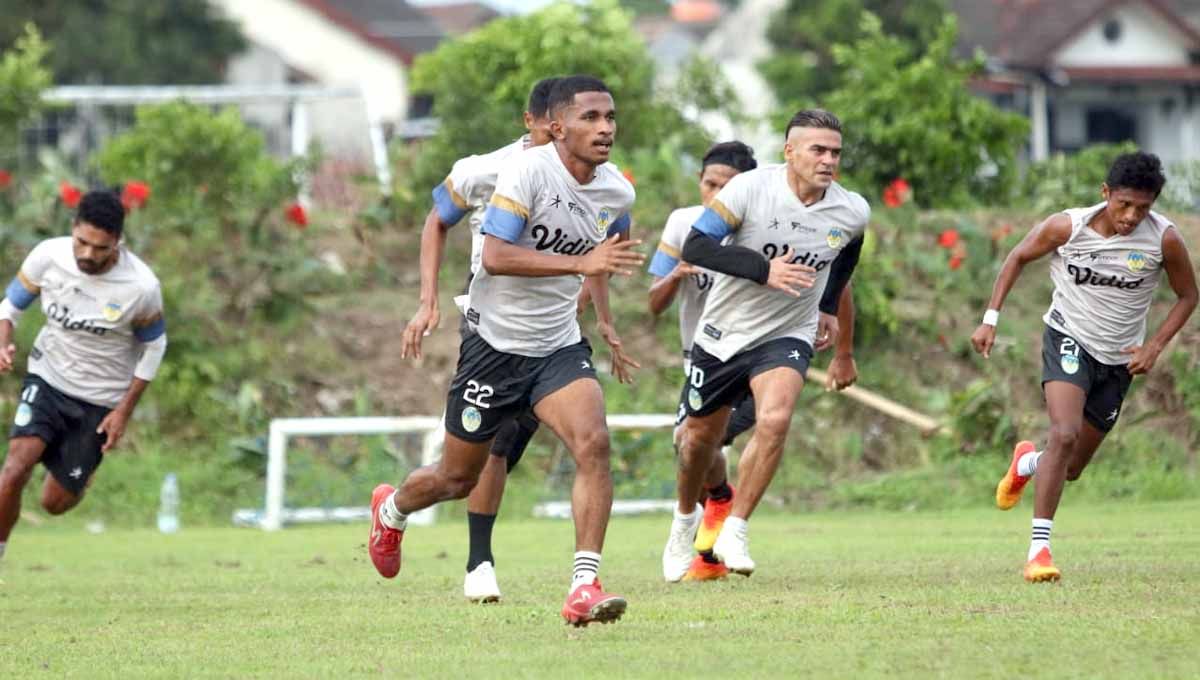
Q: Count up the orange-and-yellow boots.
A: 4